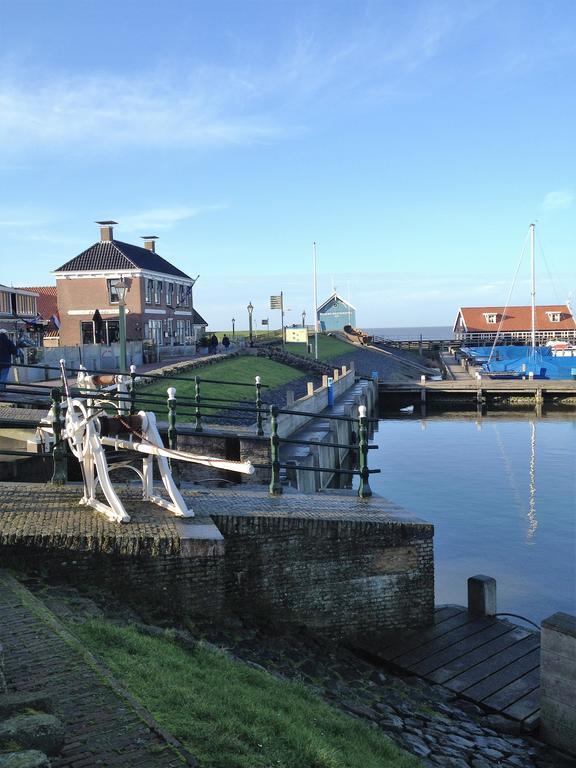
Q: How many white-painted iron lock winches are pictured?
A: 2